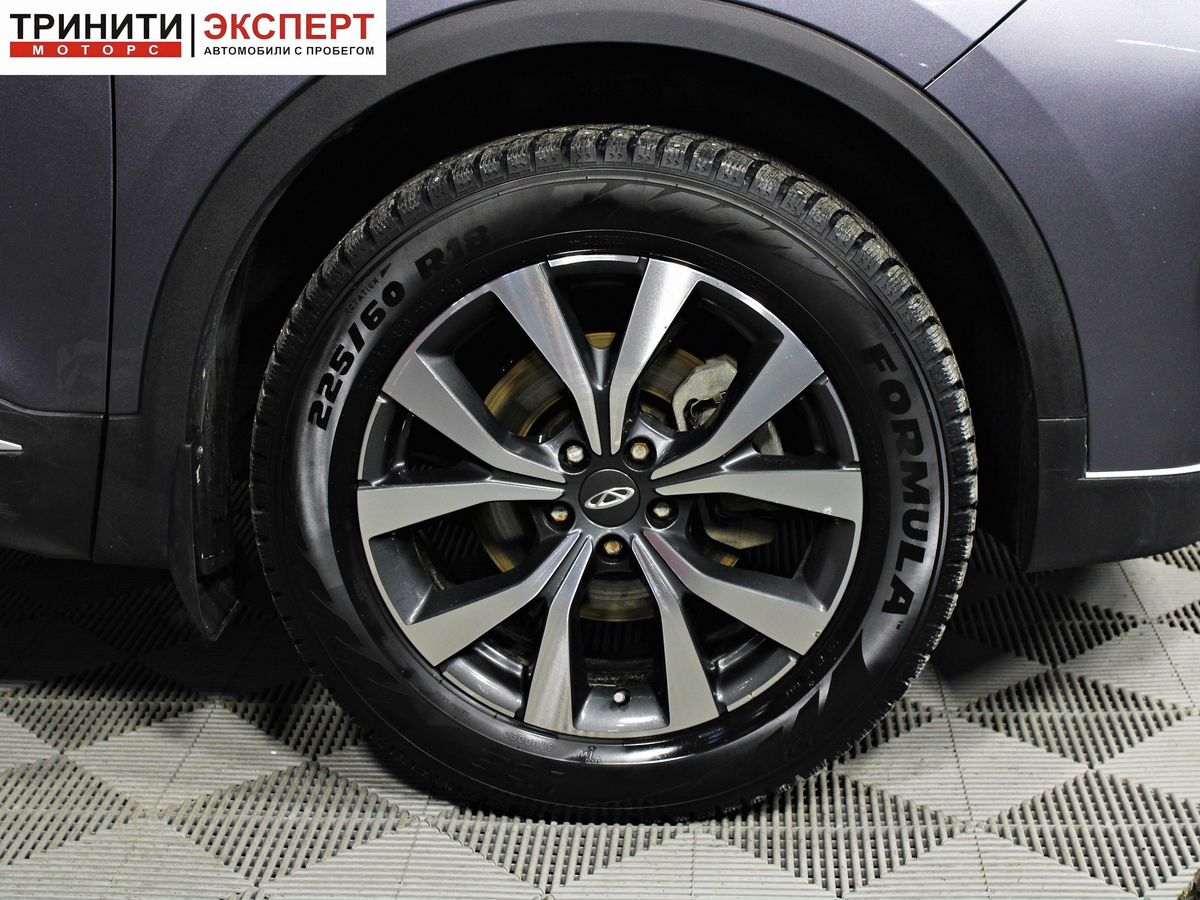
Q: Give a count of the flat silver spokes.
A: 10